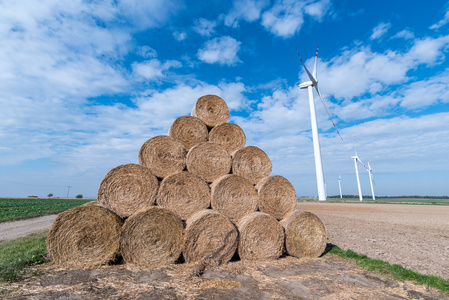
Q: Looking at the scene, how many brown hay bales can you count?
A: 15